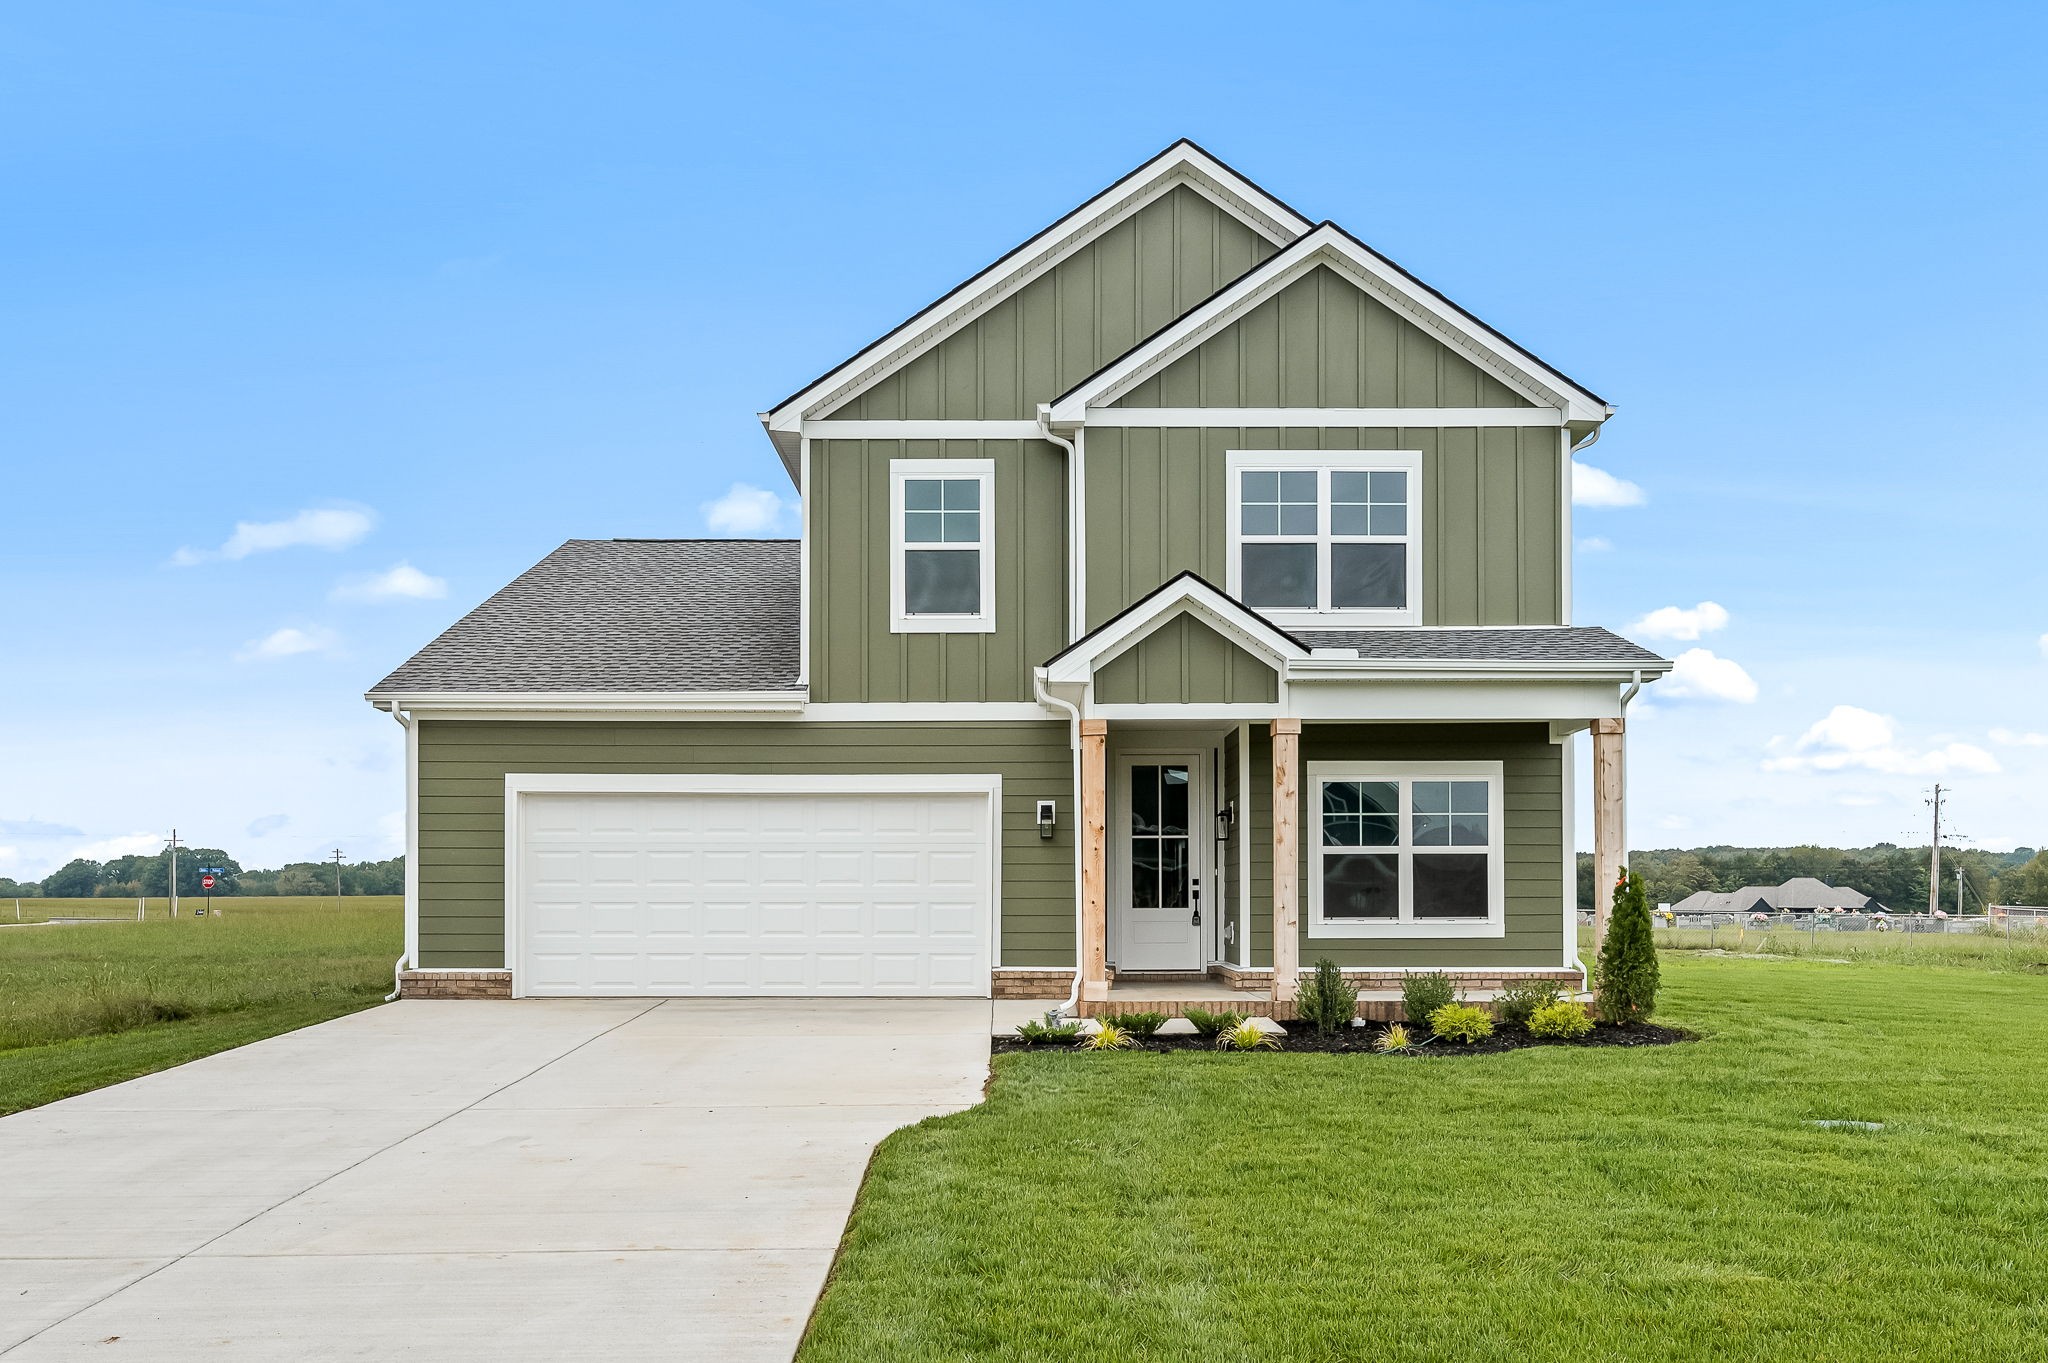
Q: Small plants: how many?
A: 11